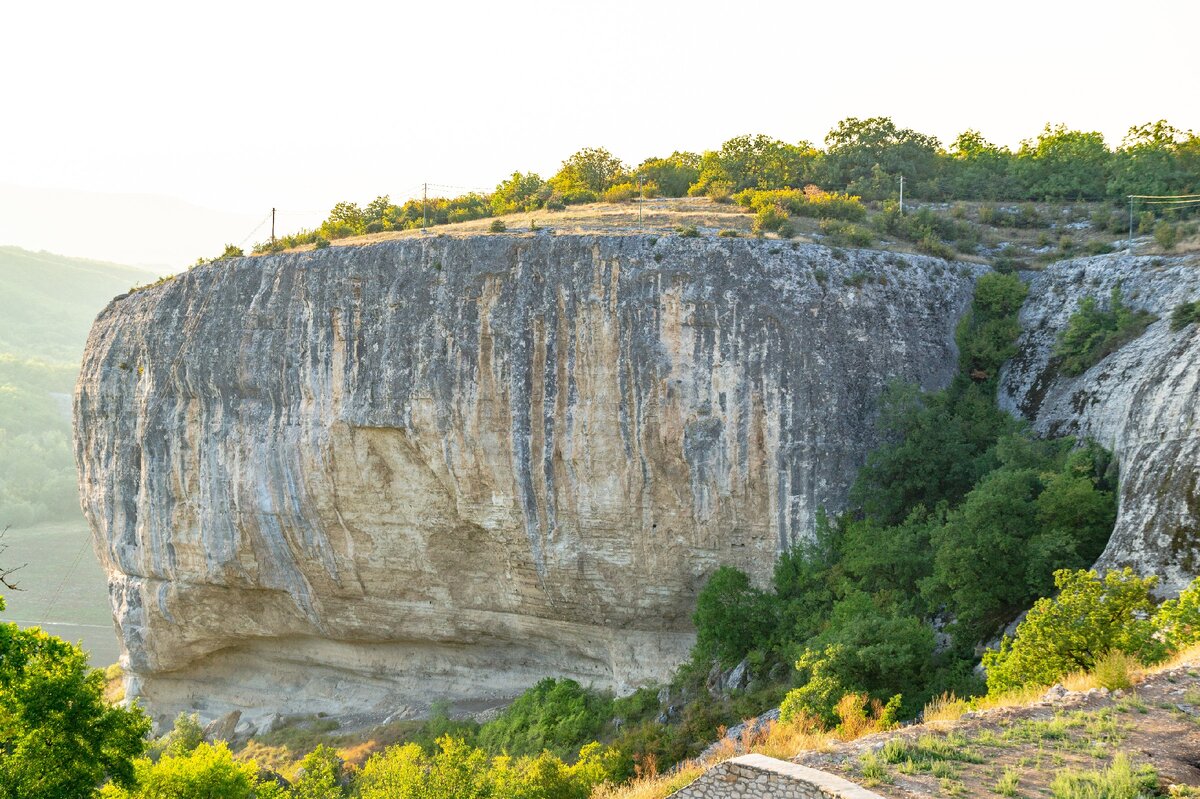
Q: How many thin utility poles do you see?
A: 5